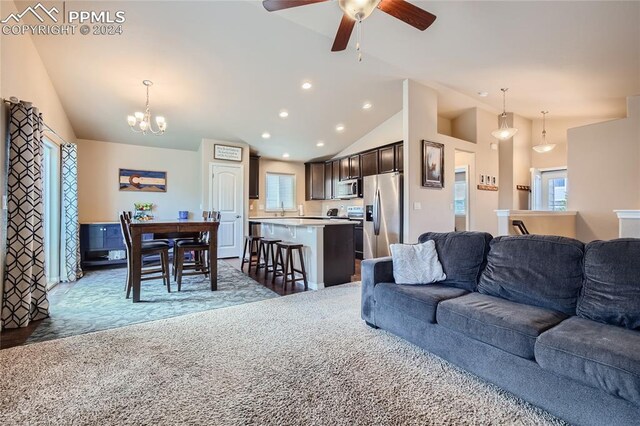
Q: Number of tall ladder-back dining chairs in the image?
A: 4